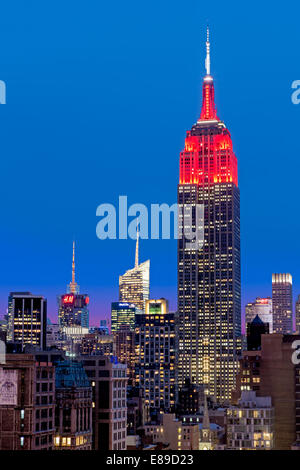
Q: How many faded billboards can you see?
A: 1